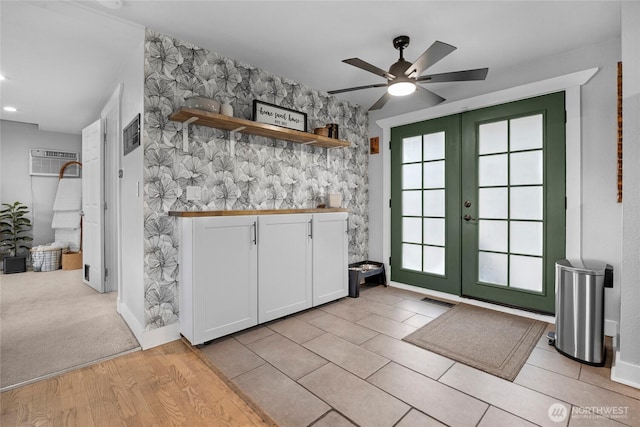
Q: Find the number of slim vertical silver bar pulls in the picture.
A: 3